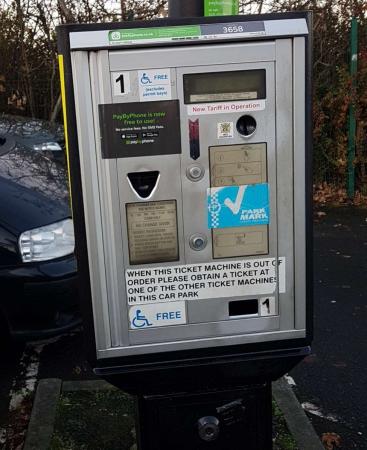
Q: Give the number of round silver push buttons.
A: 2